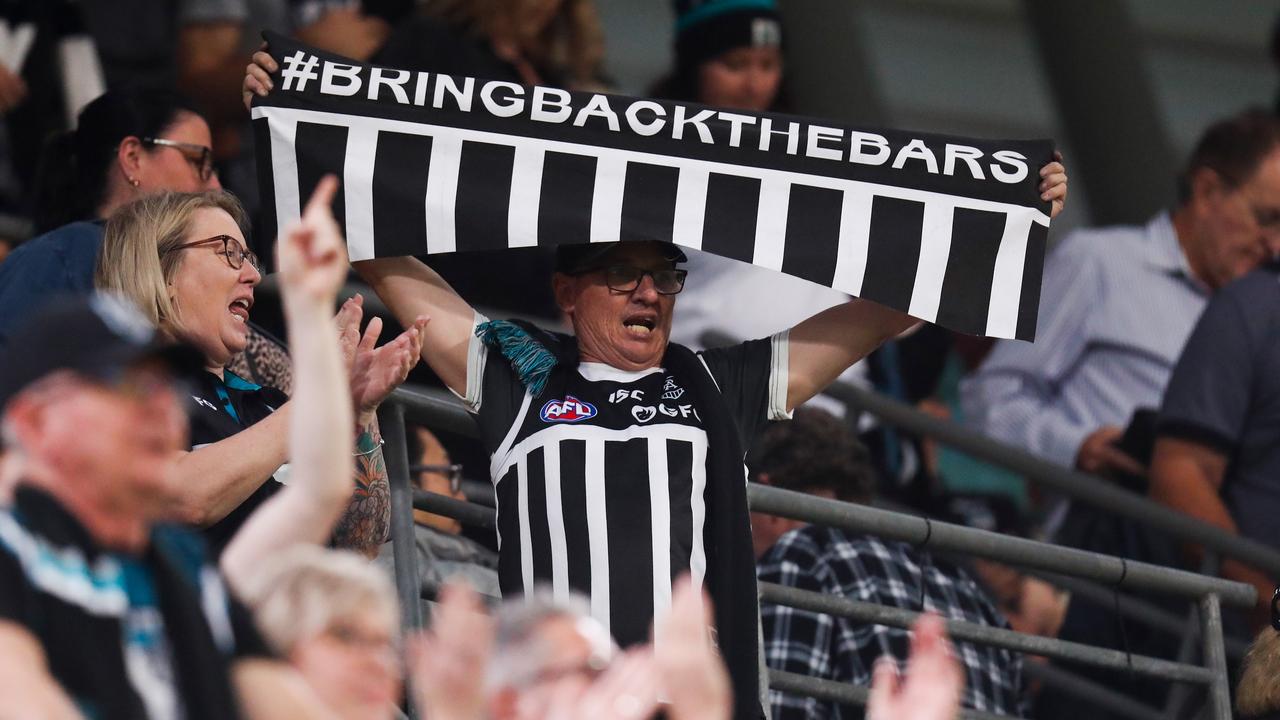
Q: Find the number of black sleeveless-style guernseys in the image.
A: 1